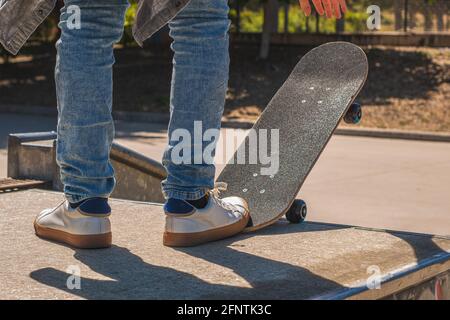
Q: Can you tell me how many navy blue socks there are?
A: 2